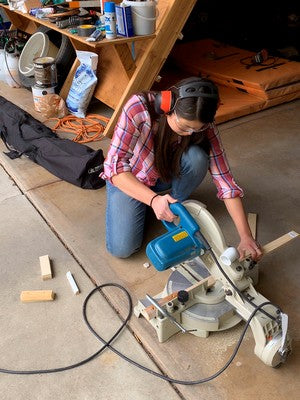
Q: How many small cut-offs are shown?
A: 3